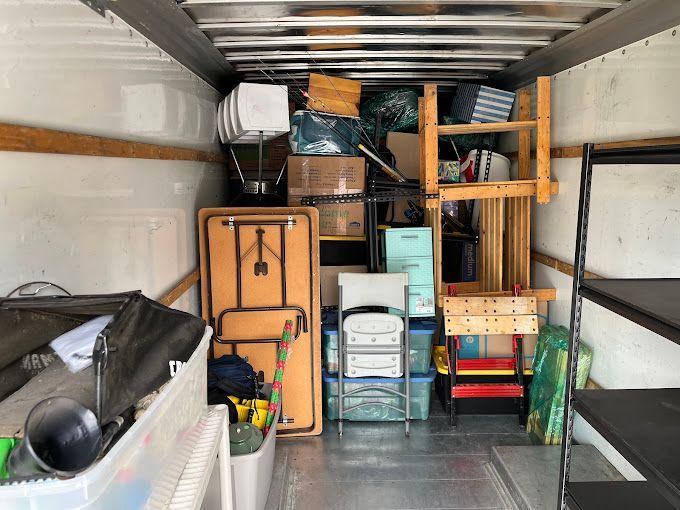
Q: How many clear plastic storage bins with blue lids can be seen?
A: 2